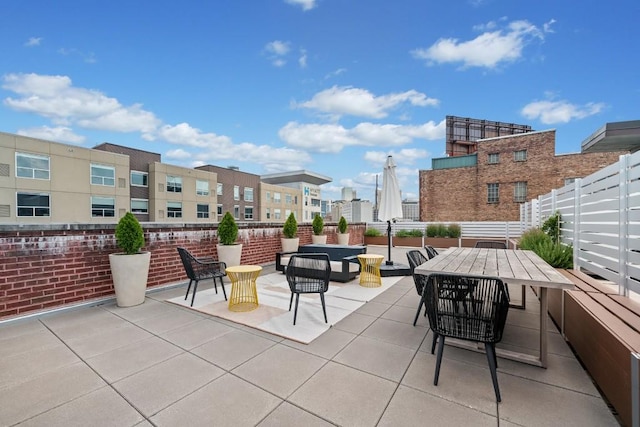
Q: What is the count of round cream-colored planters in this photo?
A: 5